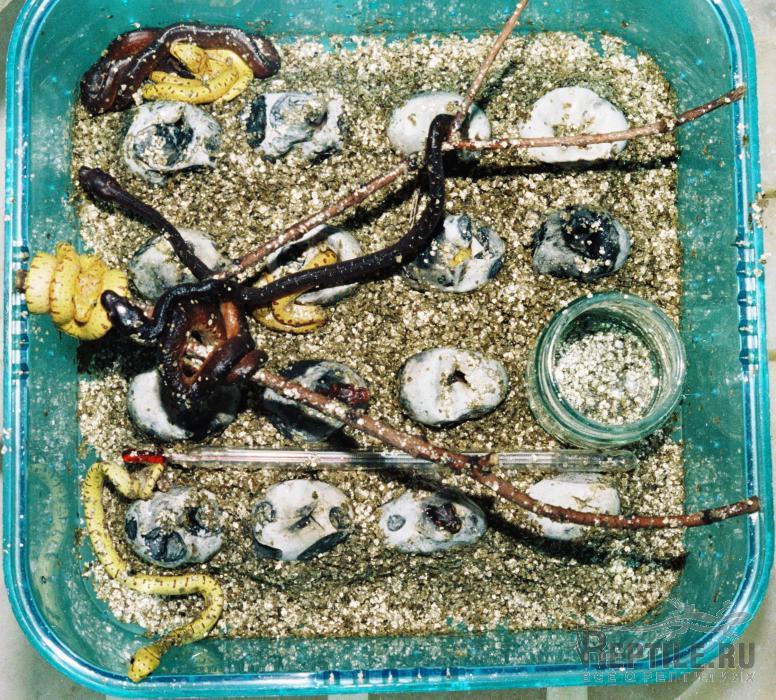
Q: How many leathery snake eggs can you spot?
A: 15